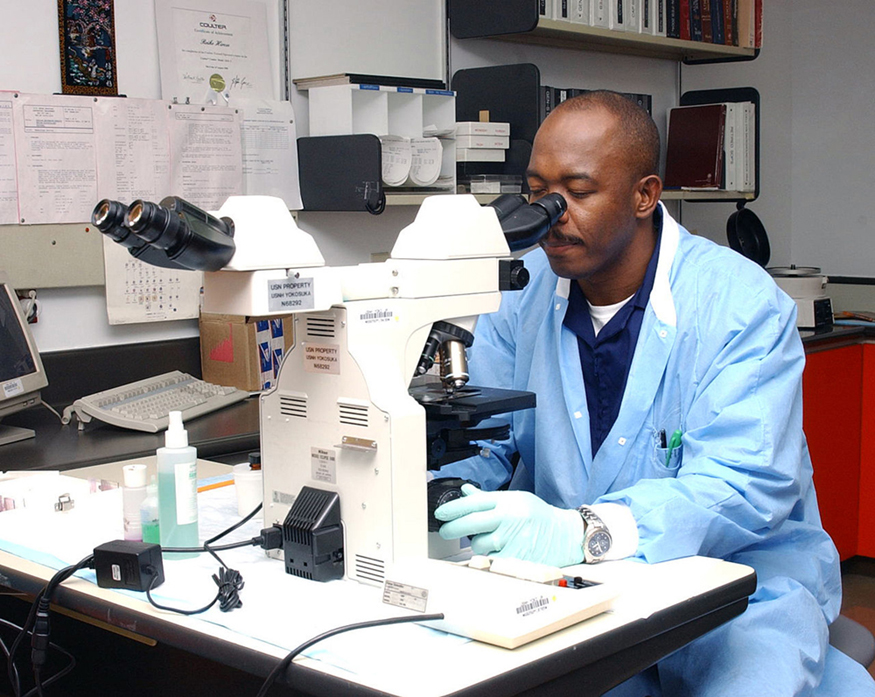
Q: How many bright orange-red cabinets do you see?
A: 2